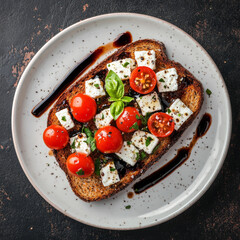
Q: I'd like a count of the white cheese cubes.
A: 12